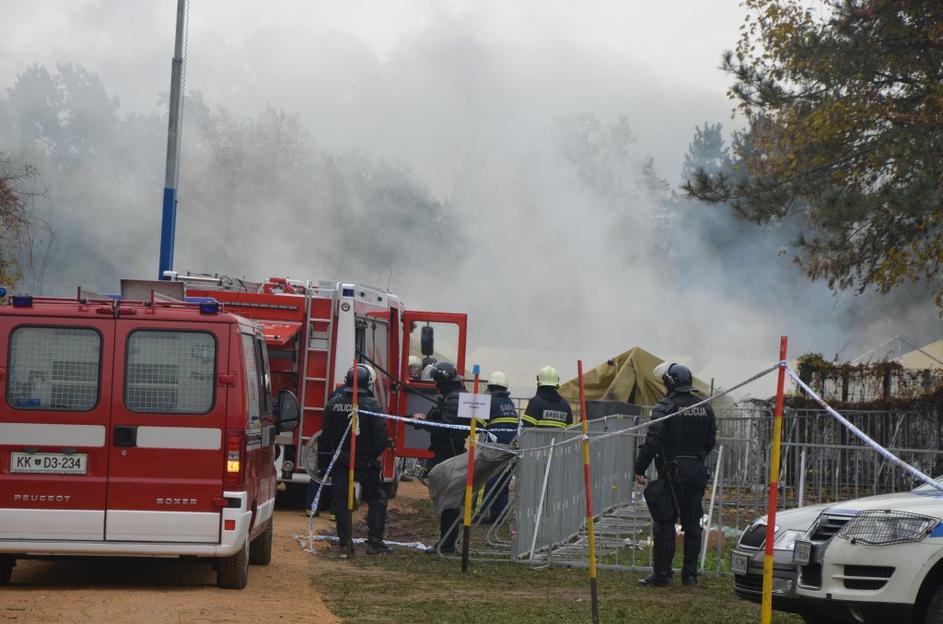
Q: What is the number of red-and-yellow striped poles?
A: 4